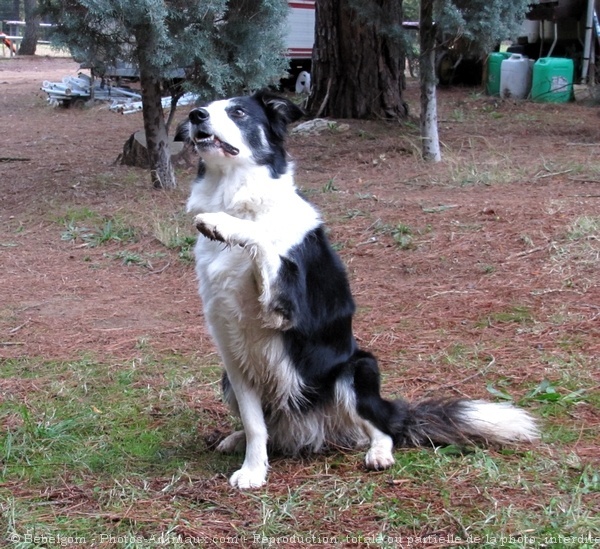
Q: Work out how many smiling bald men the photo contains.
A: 0